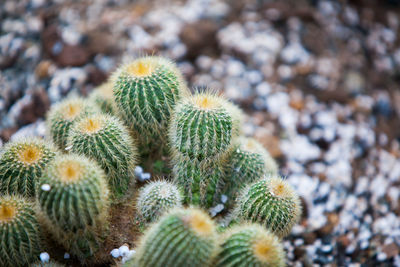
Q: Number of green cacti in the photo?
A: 13